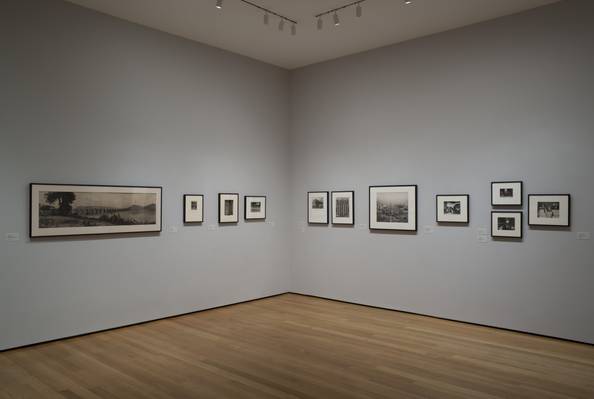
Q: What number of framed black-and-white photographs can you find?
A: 11